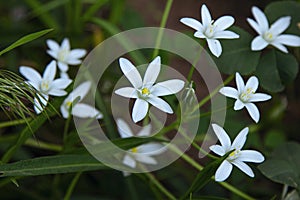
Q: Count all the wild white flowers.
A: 9